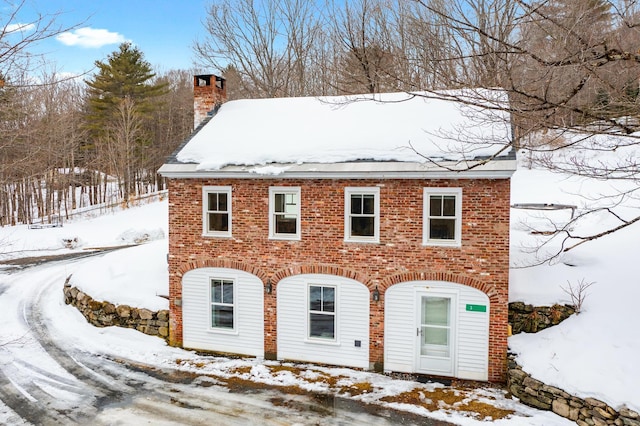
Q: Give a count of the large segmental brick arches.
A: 3